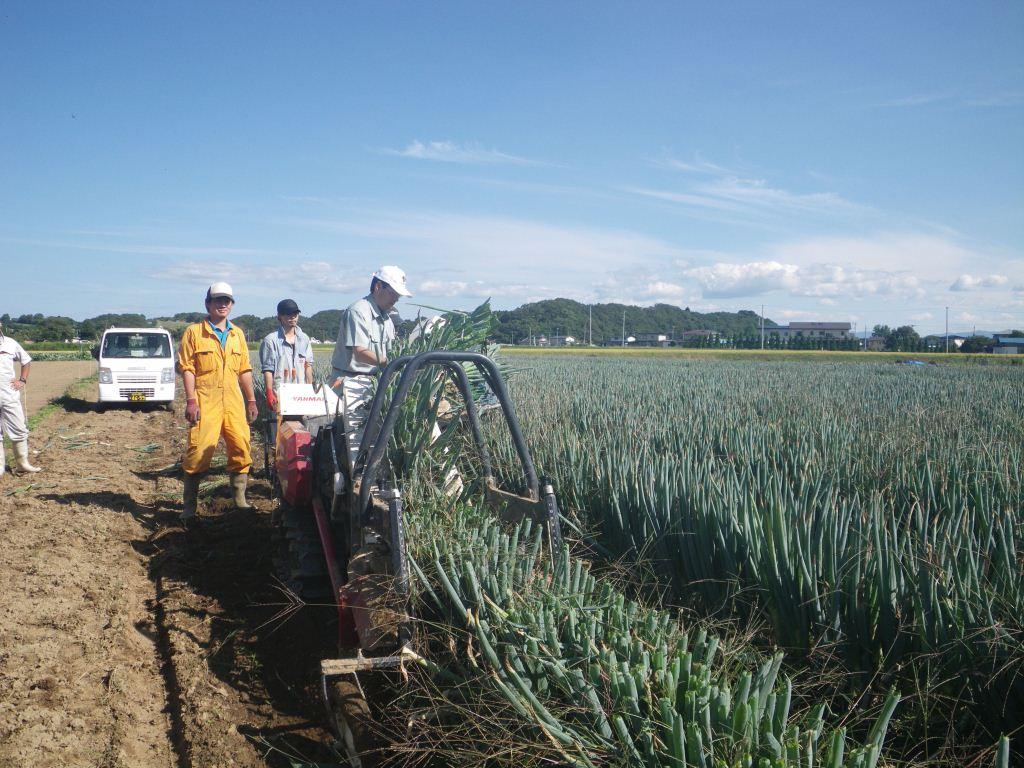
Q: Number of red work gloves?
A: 3